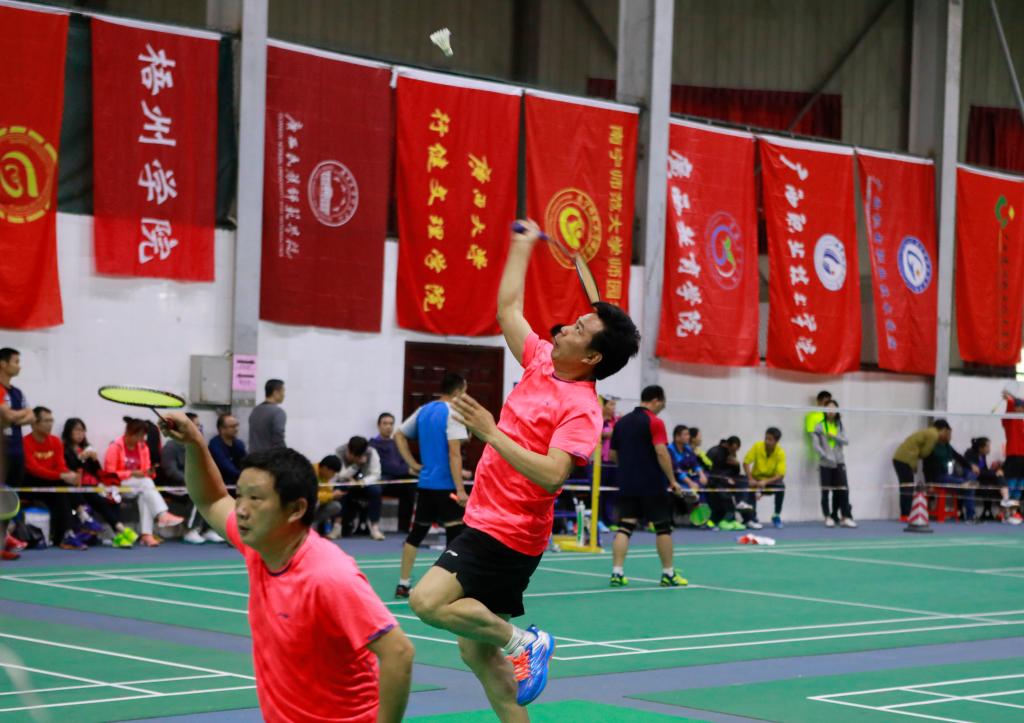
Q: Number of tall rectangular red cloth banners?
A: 9